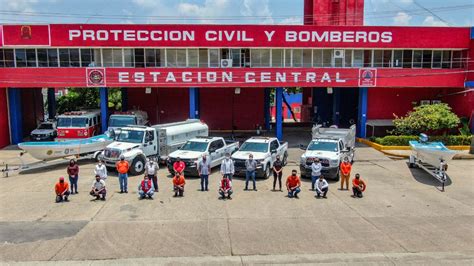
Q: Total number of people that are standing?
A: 11